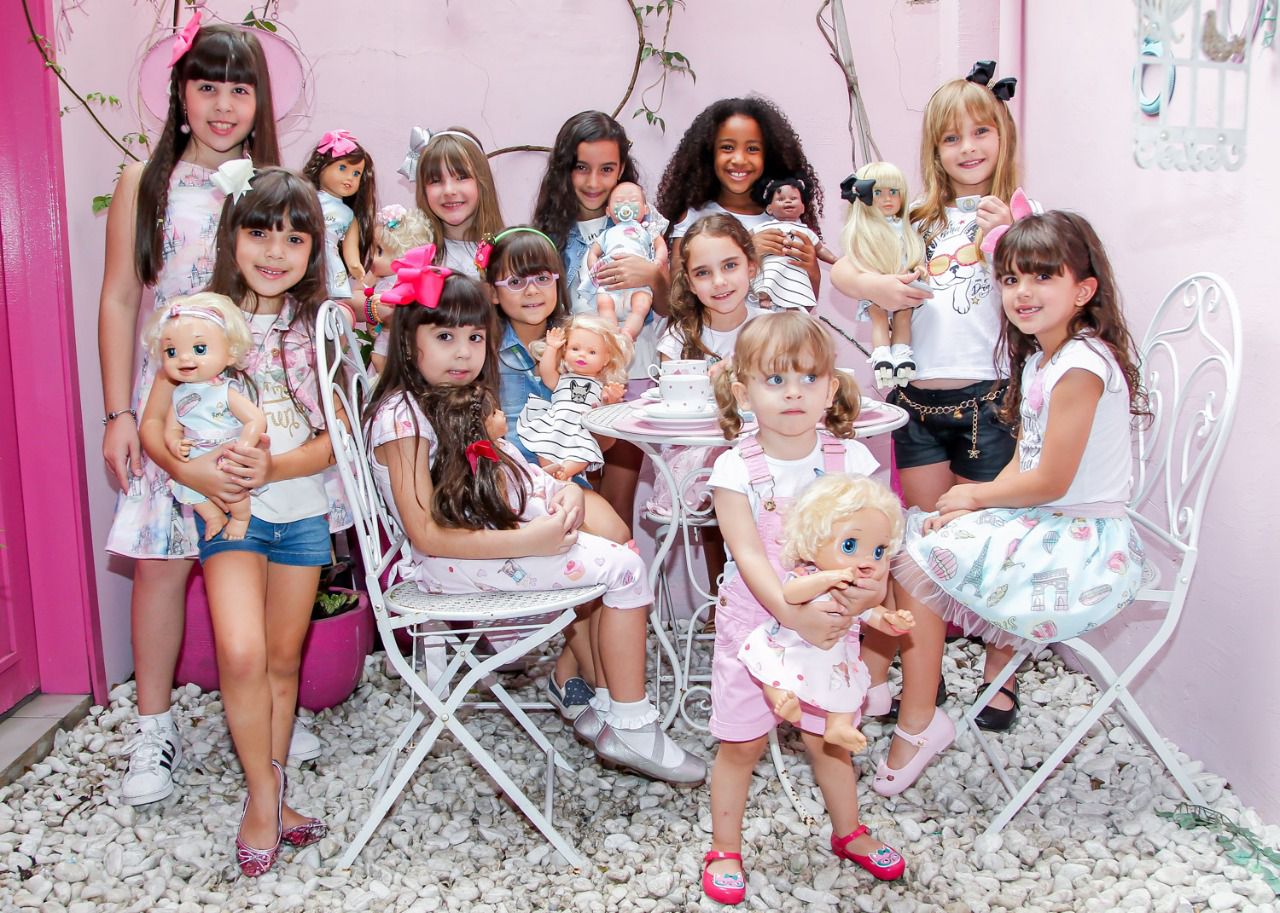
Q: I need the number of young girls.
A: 11